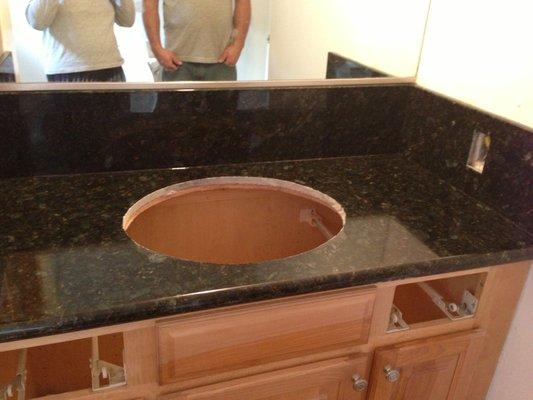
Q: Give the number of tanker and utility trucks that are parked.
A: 0